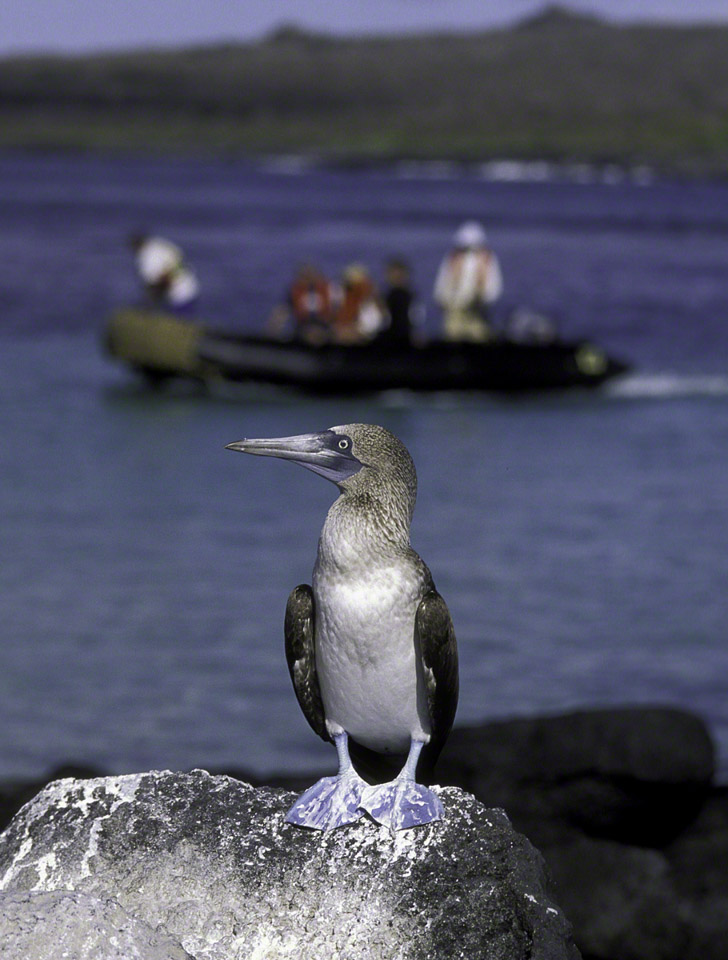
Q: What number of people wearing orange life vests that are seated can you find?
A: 2